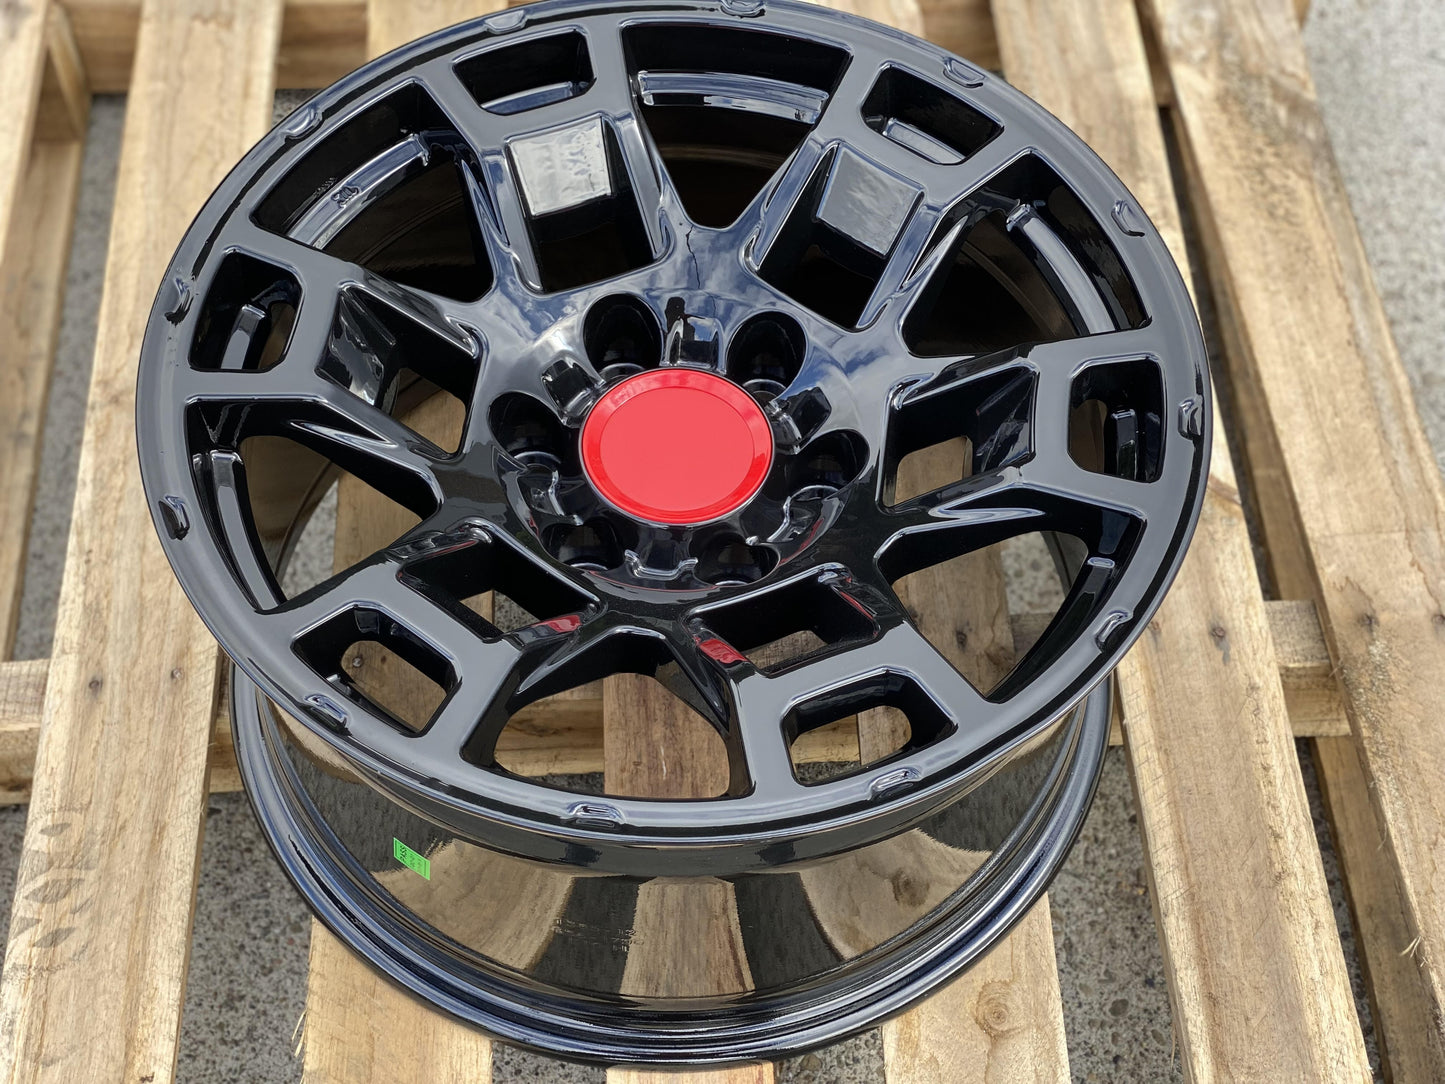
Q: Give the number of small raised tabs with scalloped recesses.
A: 12